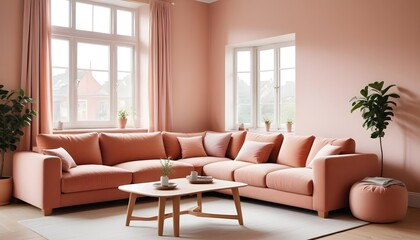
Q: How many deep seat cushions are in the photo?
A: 6